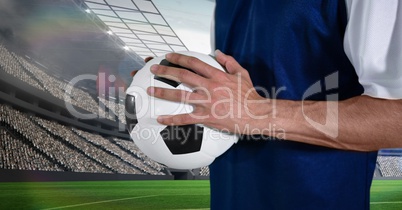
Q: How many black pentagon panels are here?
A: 3